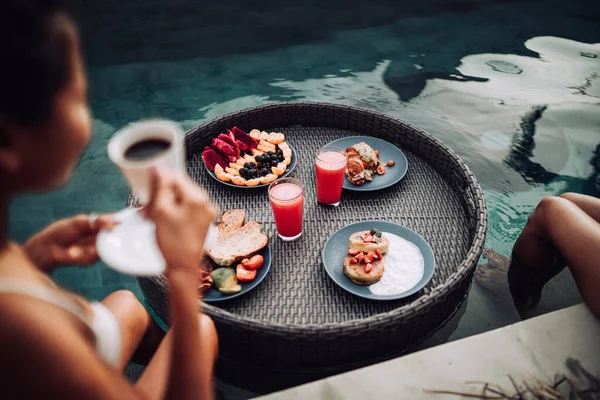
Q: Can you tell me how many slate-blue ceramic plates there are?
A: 4